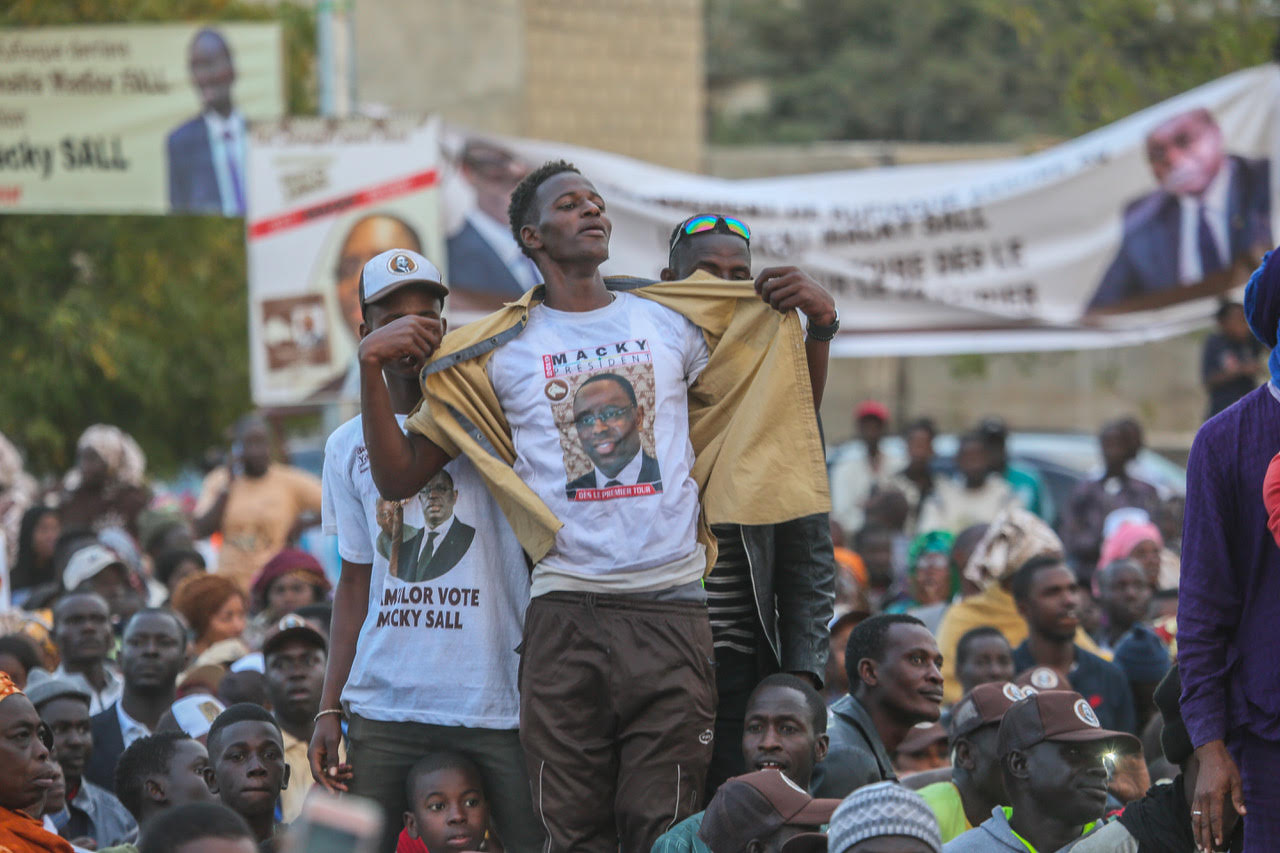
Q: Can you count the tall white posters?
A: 1